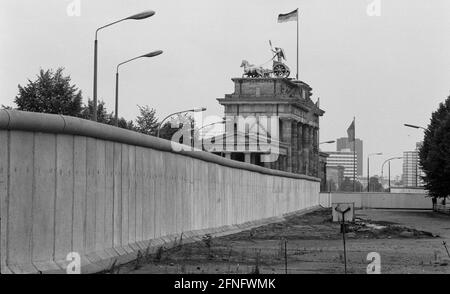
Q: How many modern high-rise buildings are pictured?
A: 3